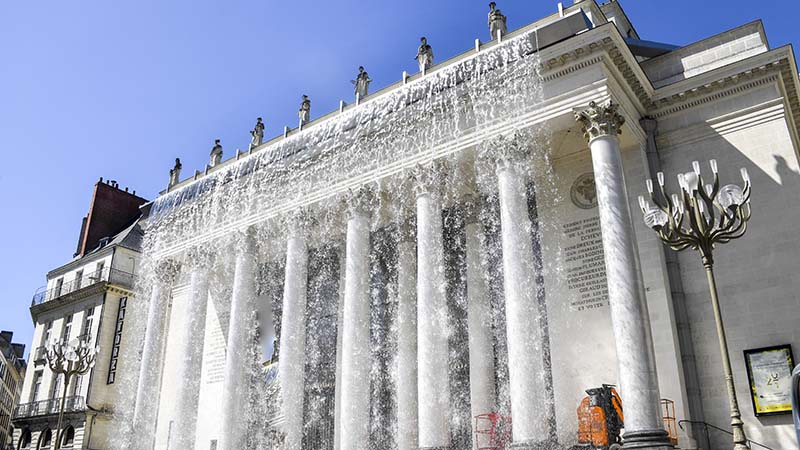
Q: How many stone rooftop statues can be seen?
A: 7